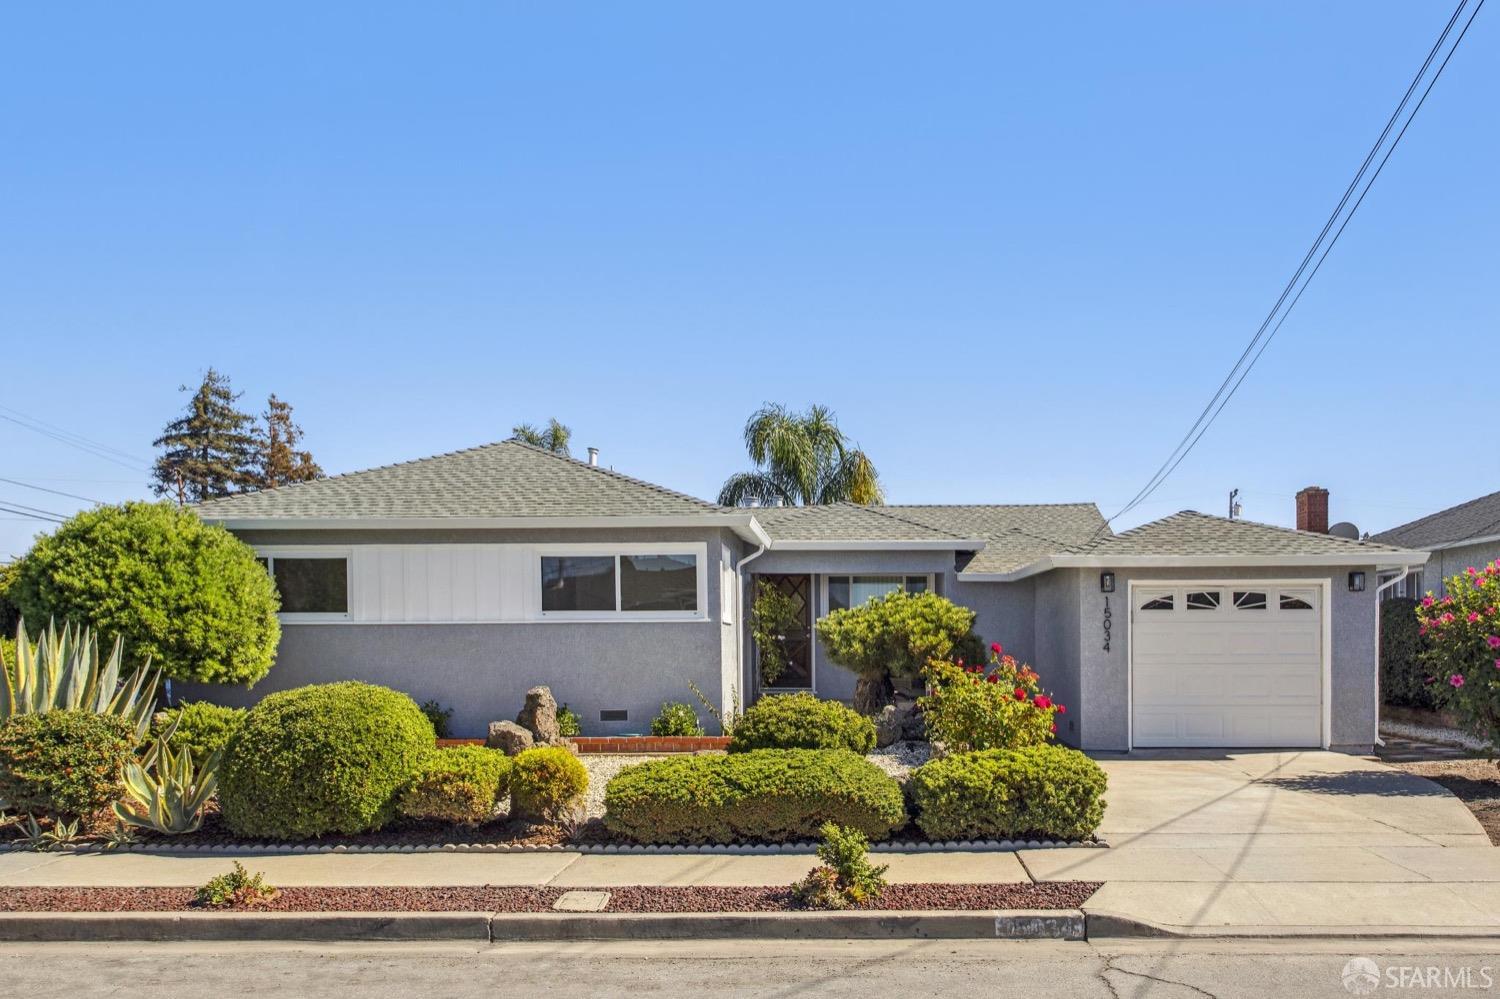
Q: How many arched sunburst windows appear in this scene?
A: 4